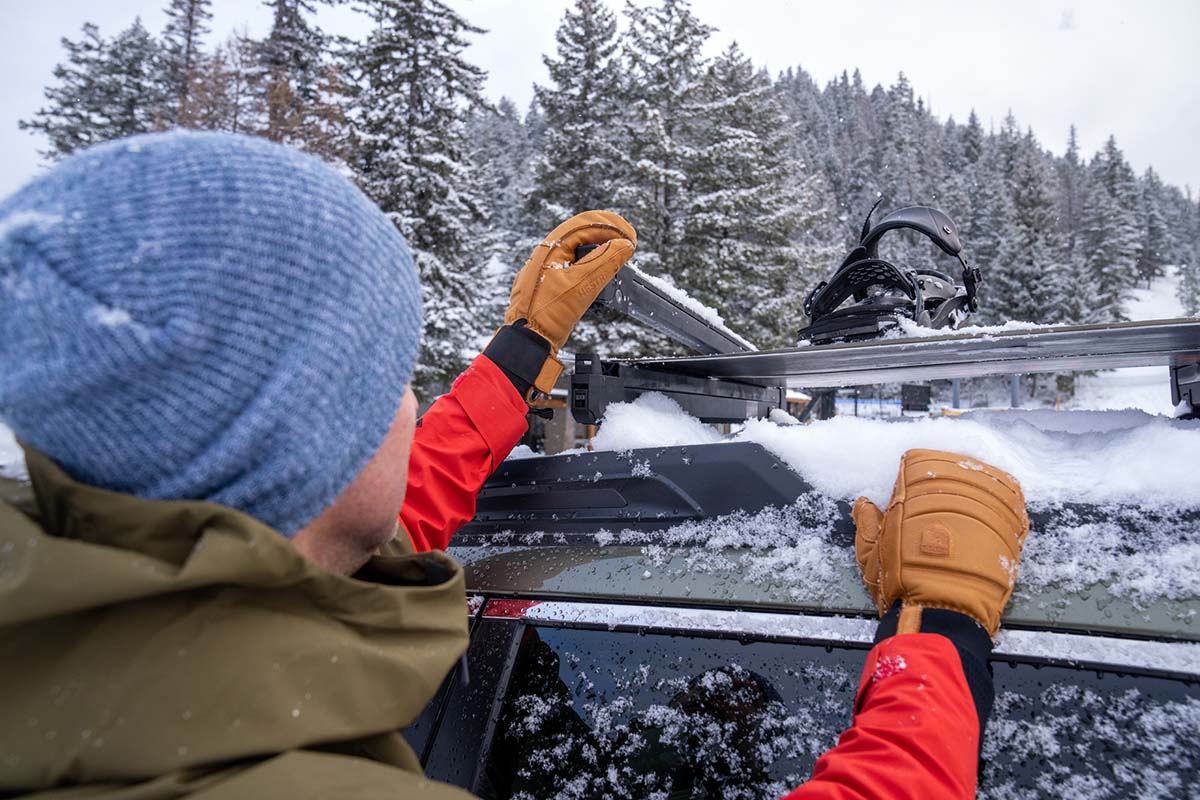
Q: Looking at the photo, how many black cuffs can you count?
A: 2